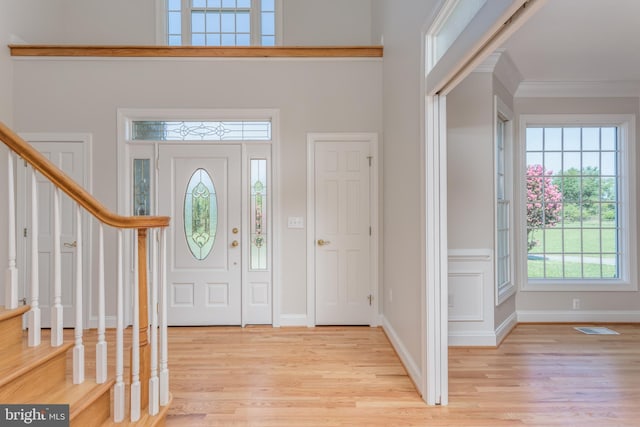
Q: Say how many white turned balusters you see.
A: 9